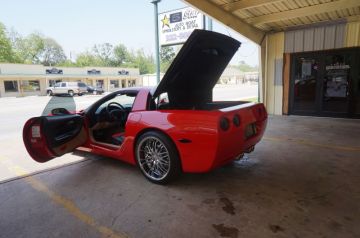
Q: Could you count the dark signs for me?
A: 3